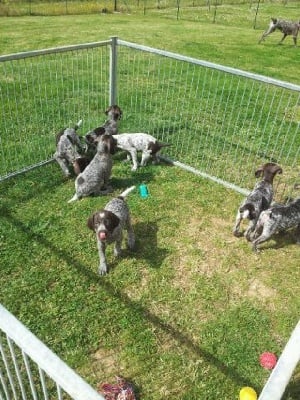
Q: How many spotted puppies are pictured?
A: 7